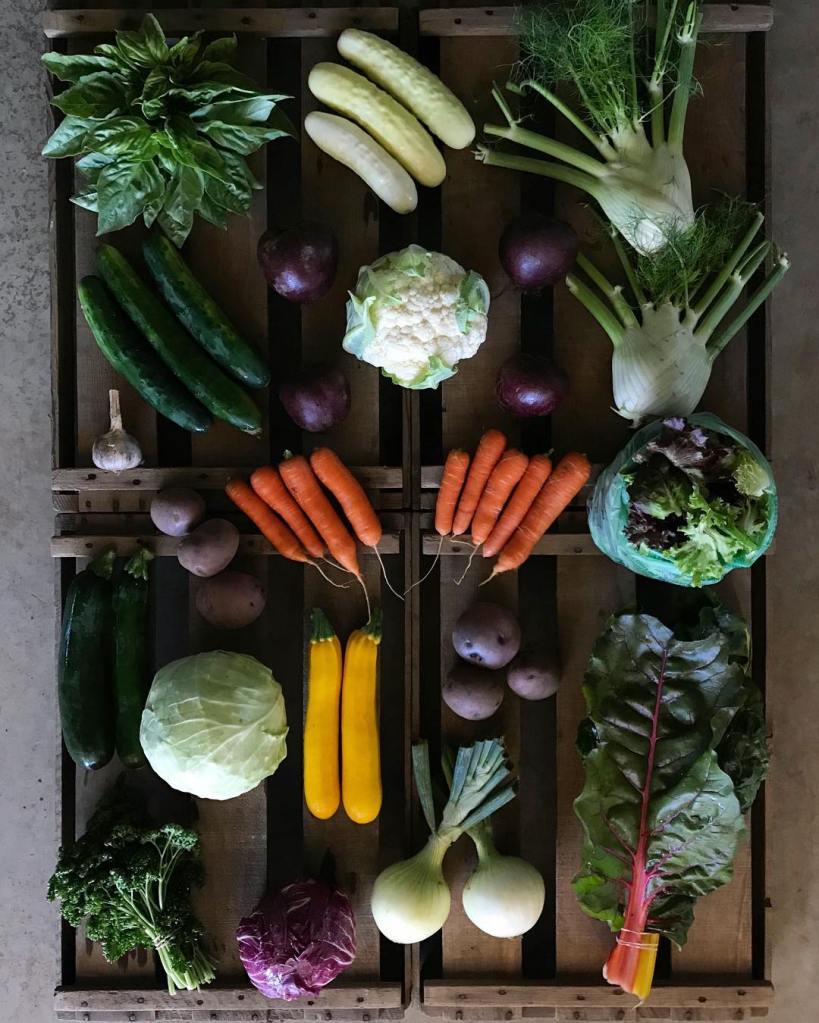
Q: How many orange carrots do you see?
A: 9